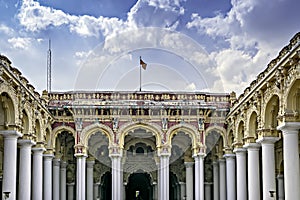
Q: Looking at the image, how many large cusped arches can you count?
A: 5